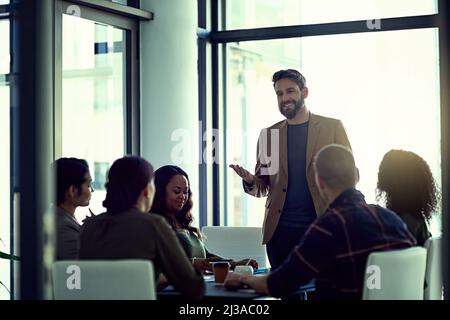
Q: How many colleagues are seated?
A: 5